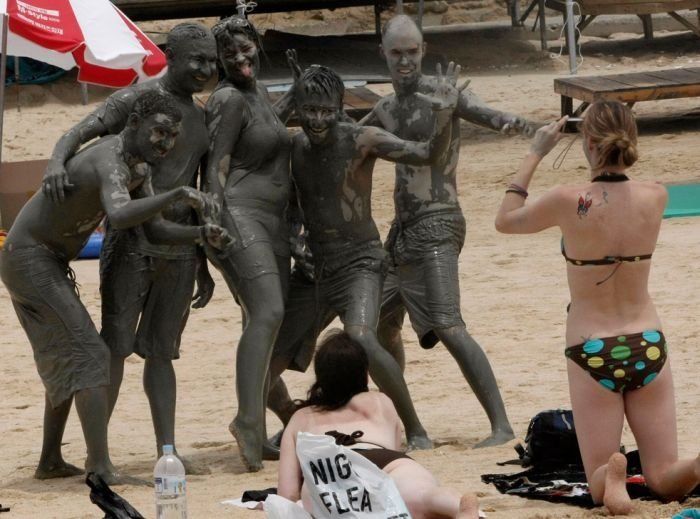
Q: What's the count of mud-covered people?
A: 5